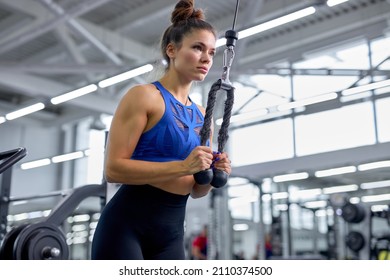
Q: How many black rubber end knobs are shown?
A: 2